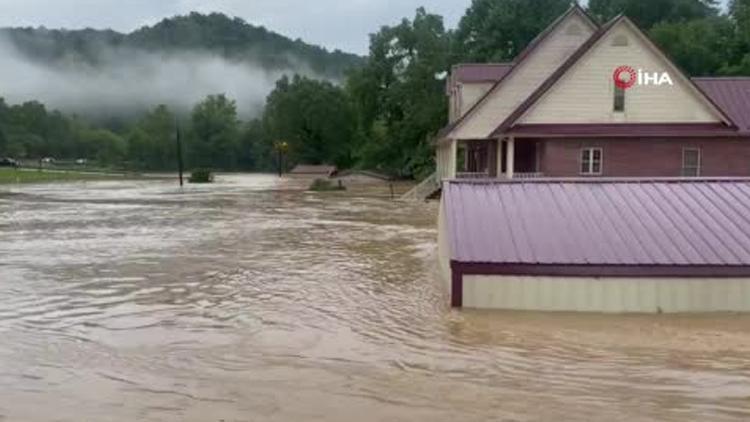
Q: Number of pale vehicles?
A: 2